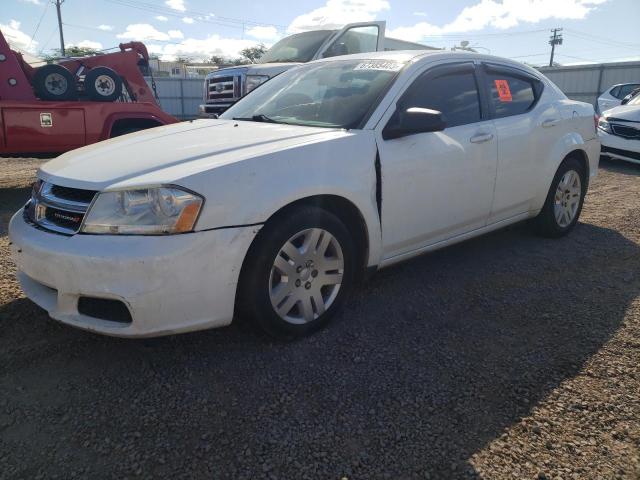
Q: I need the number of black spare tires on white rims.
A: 2